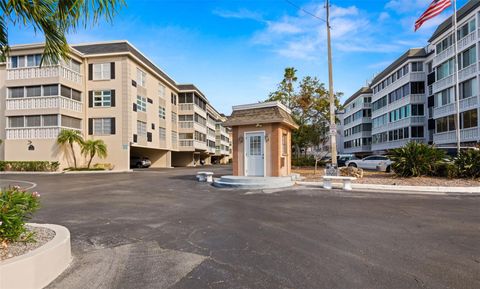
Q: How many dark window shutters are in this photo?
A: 6